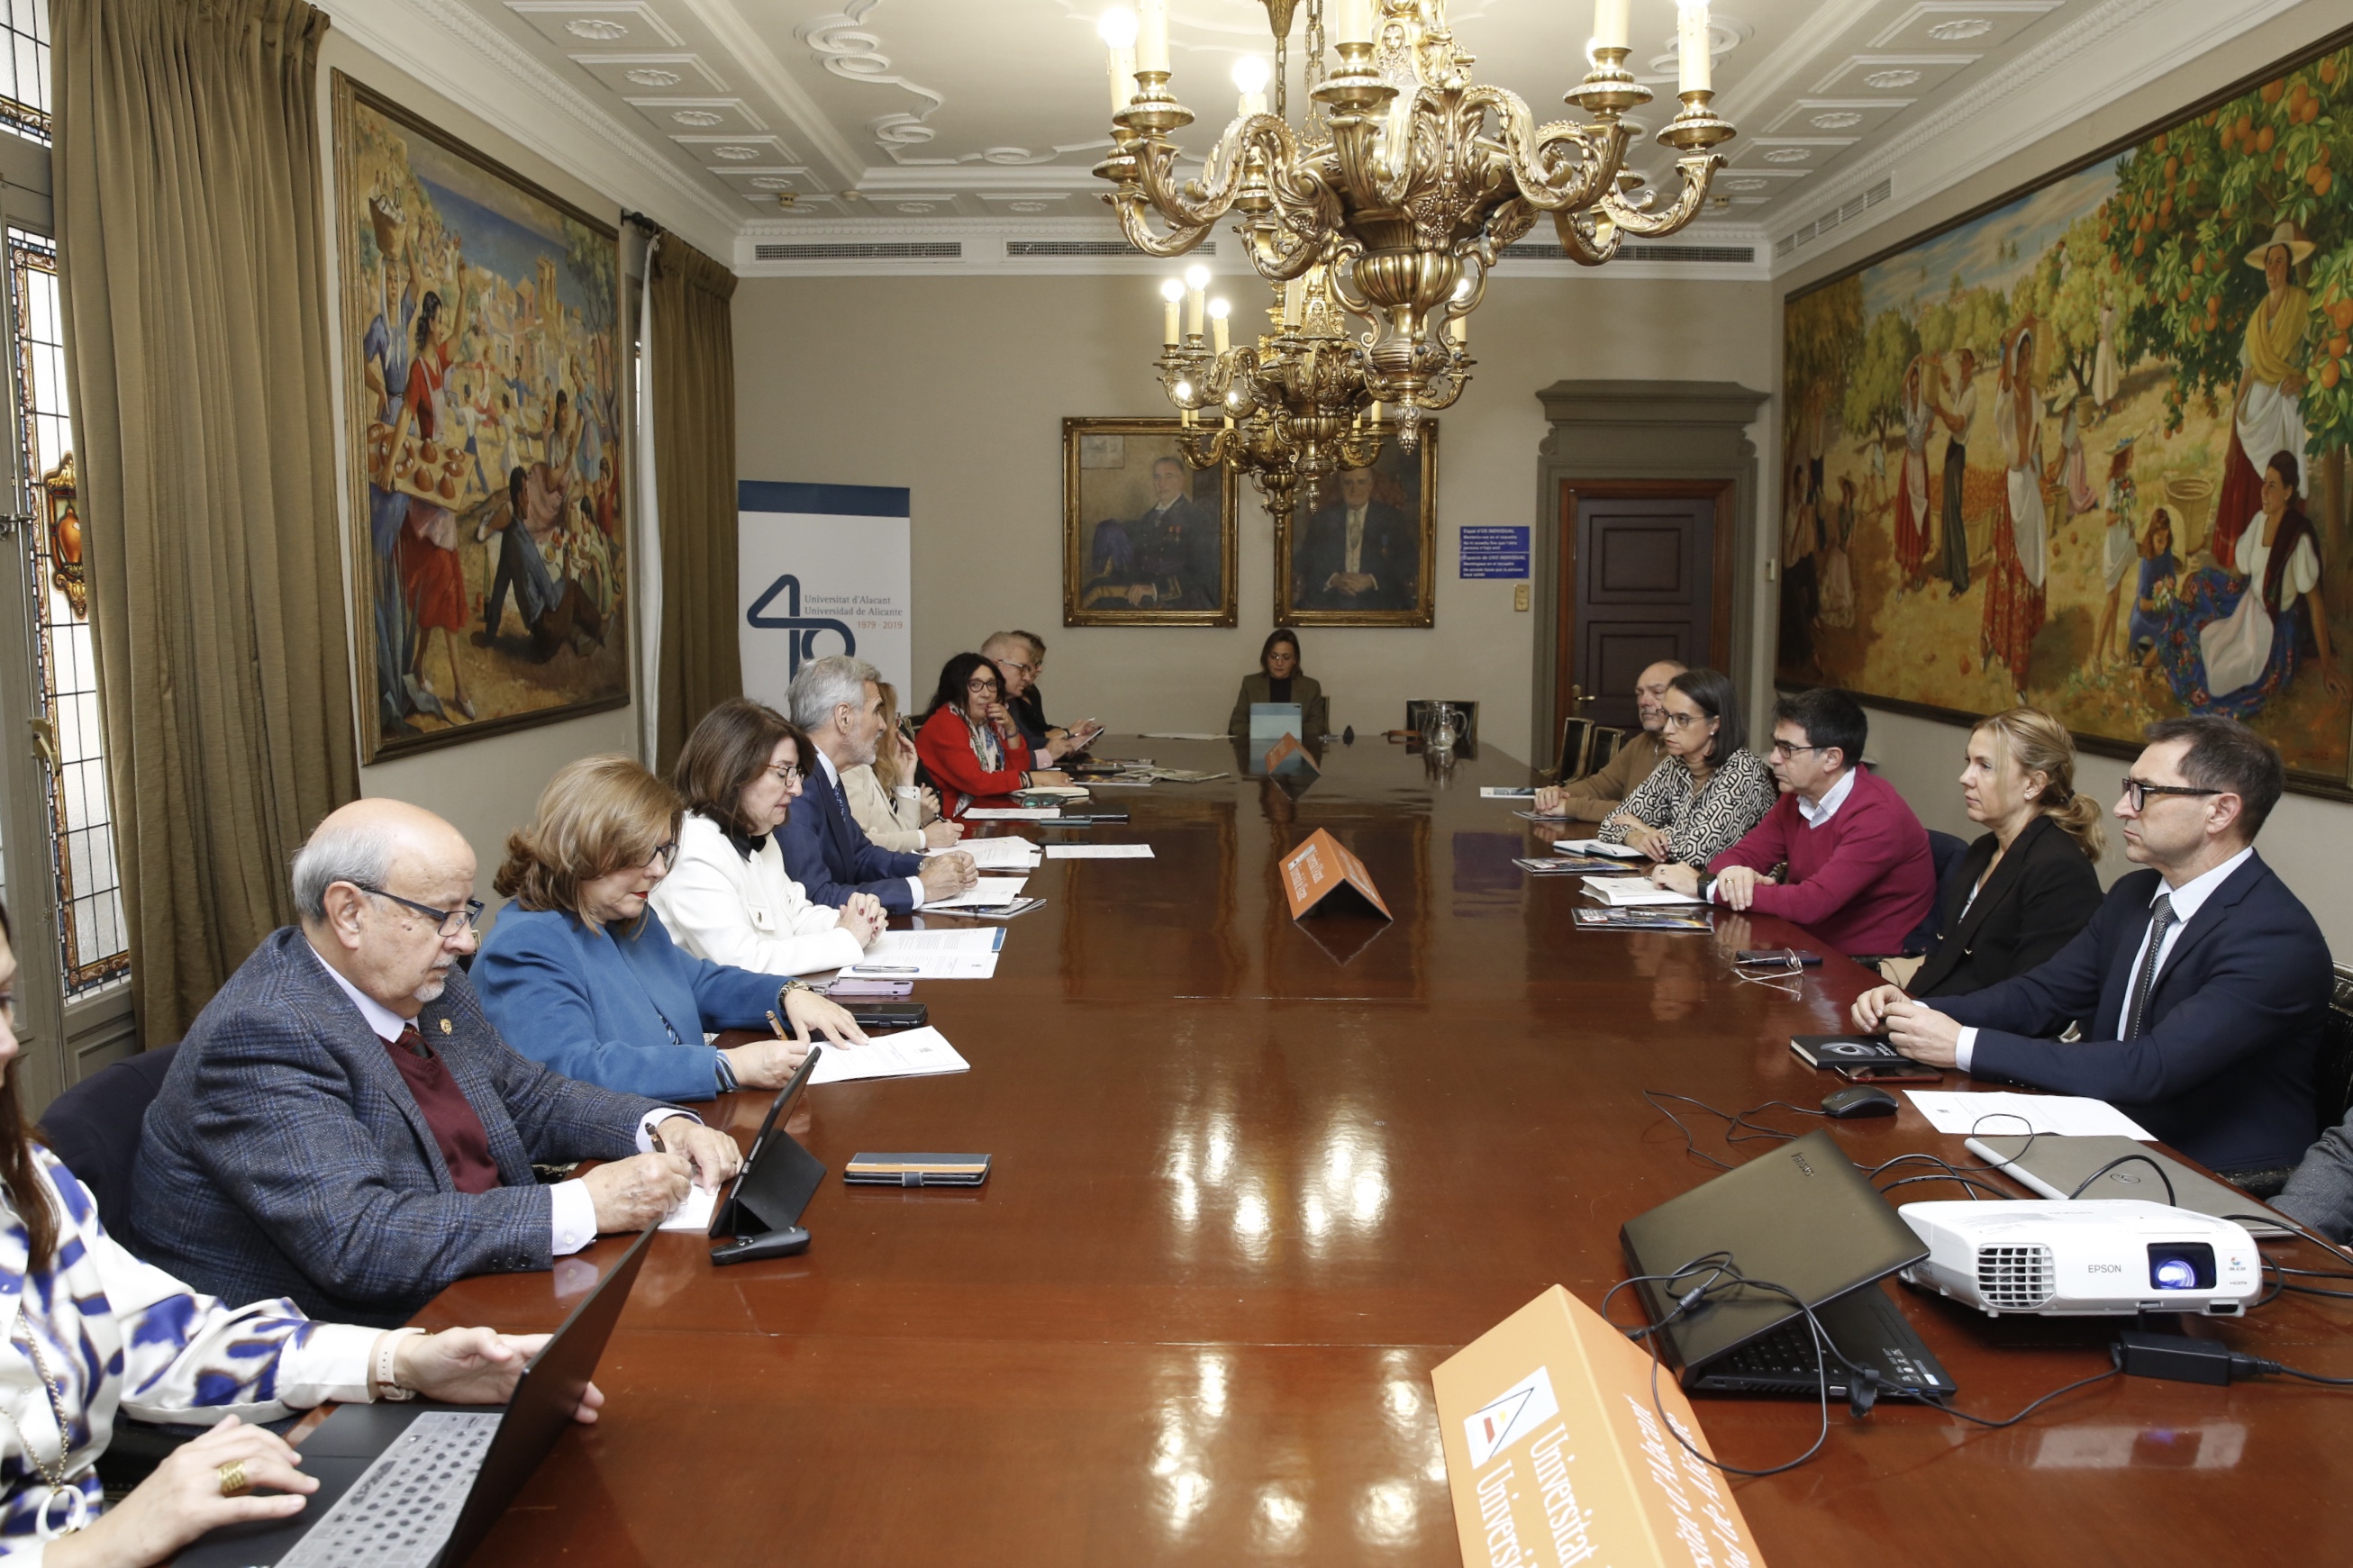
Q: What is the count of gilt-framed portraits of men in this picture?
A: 2